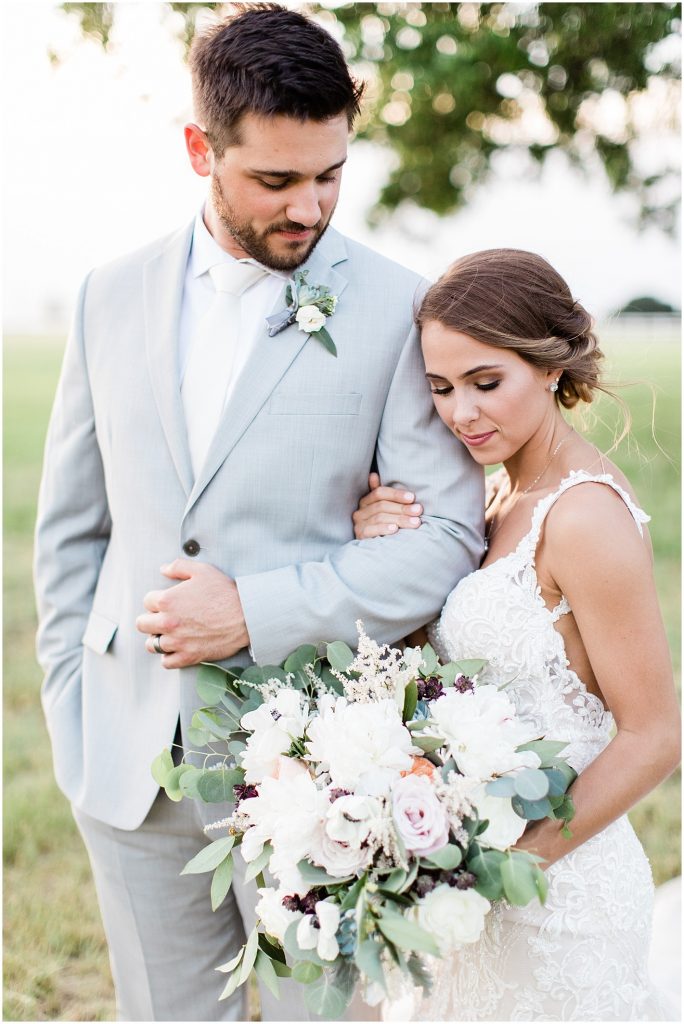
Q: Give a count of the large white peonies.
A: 3